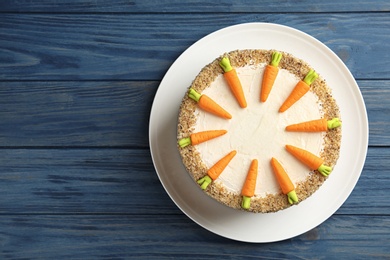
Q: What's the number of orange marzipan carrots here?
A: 10